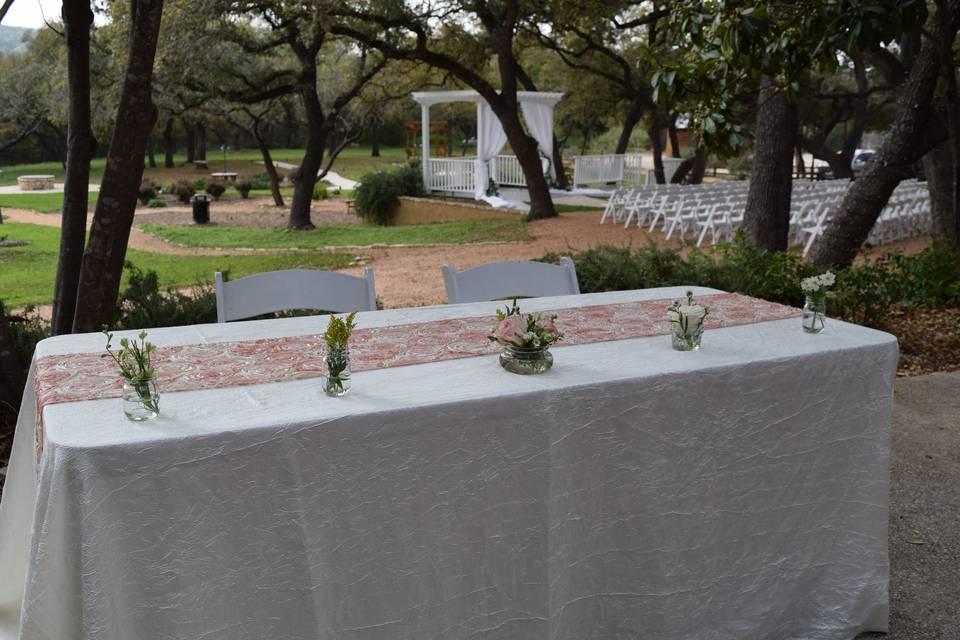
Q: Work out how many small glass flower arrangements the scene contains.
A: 5